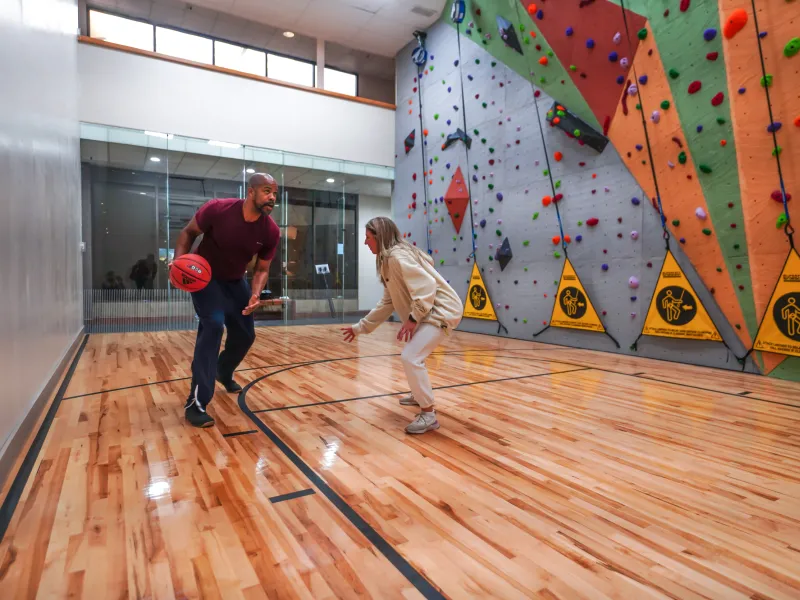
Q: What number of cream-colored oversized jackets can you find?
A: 1